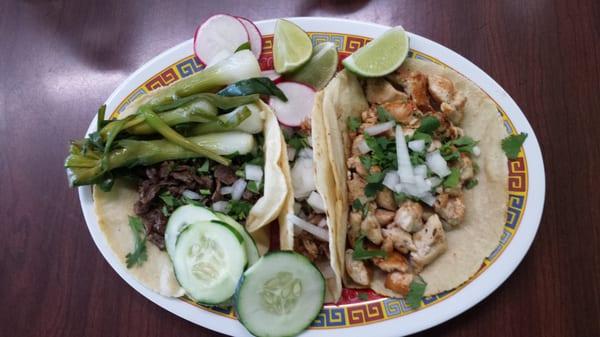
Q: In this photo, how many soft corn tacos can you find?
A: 3